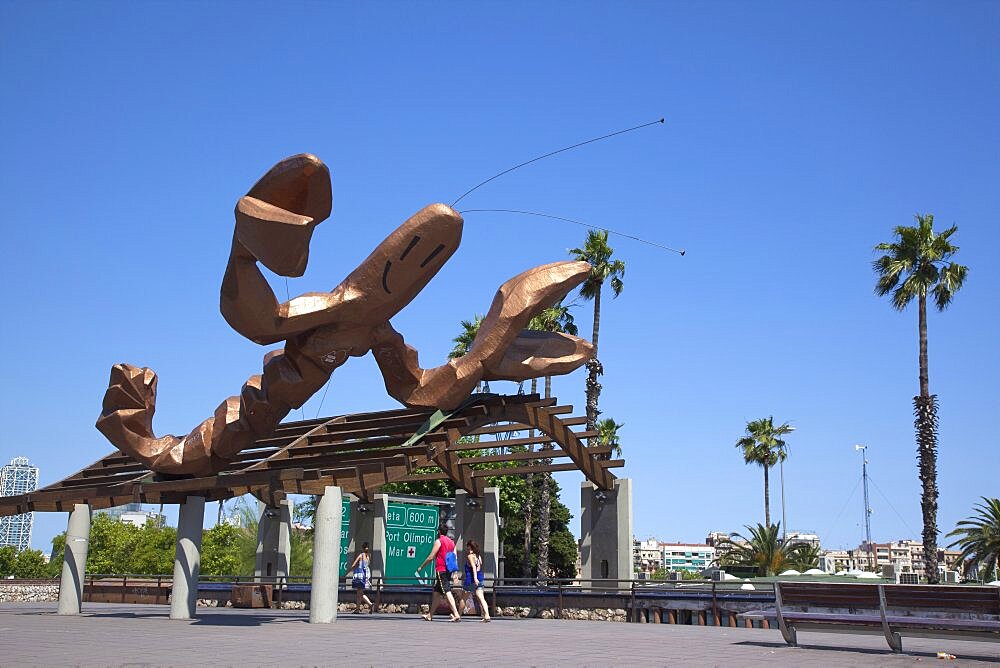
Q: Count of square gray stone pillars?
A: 4